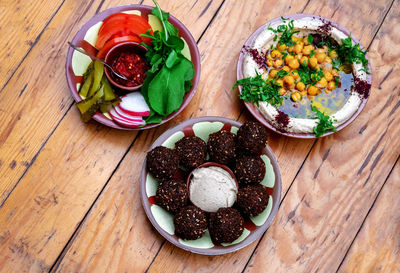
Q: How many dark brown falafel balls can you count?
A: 9